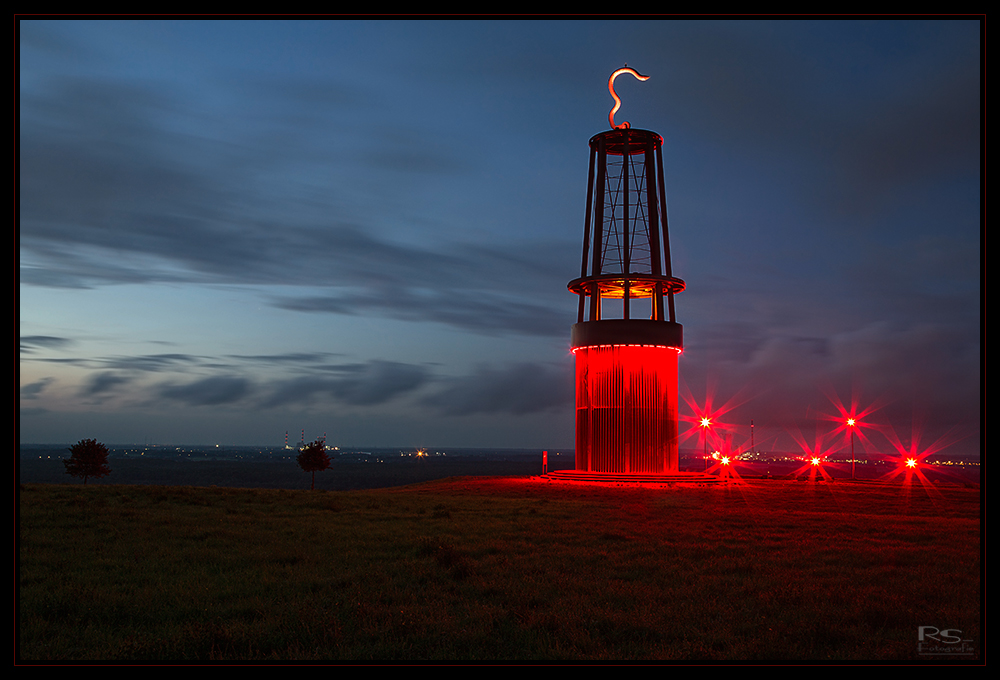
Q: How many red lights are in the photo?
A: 5